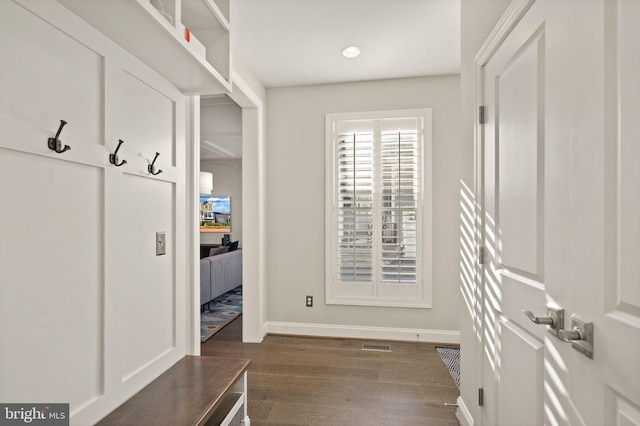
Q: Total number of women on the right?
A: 0